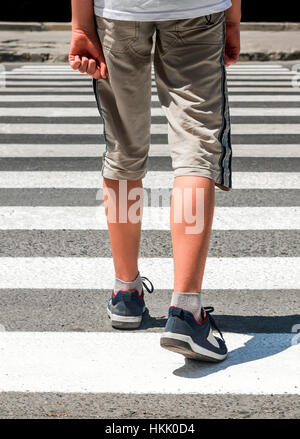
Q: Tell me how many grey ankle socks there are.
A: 2